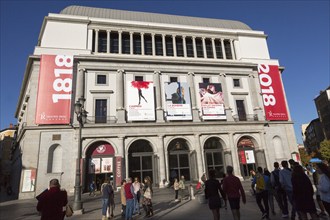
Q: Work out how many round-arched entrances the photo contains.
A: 5